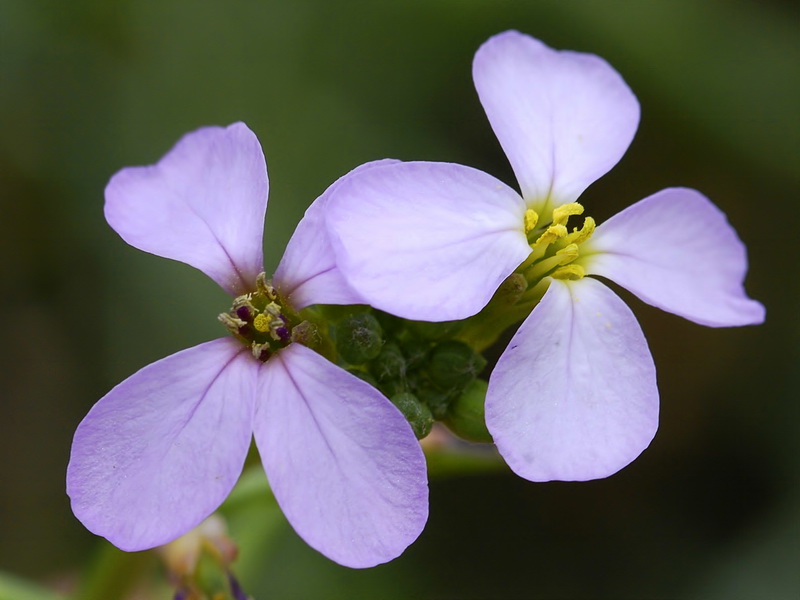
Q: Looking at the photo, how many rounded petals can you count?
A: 8